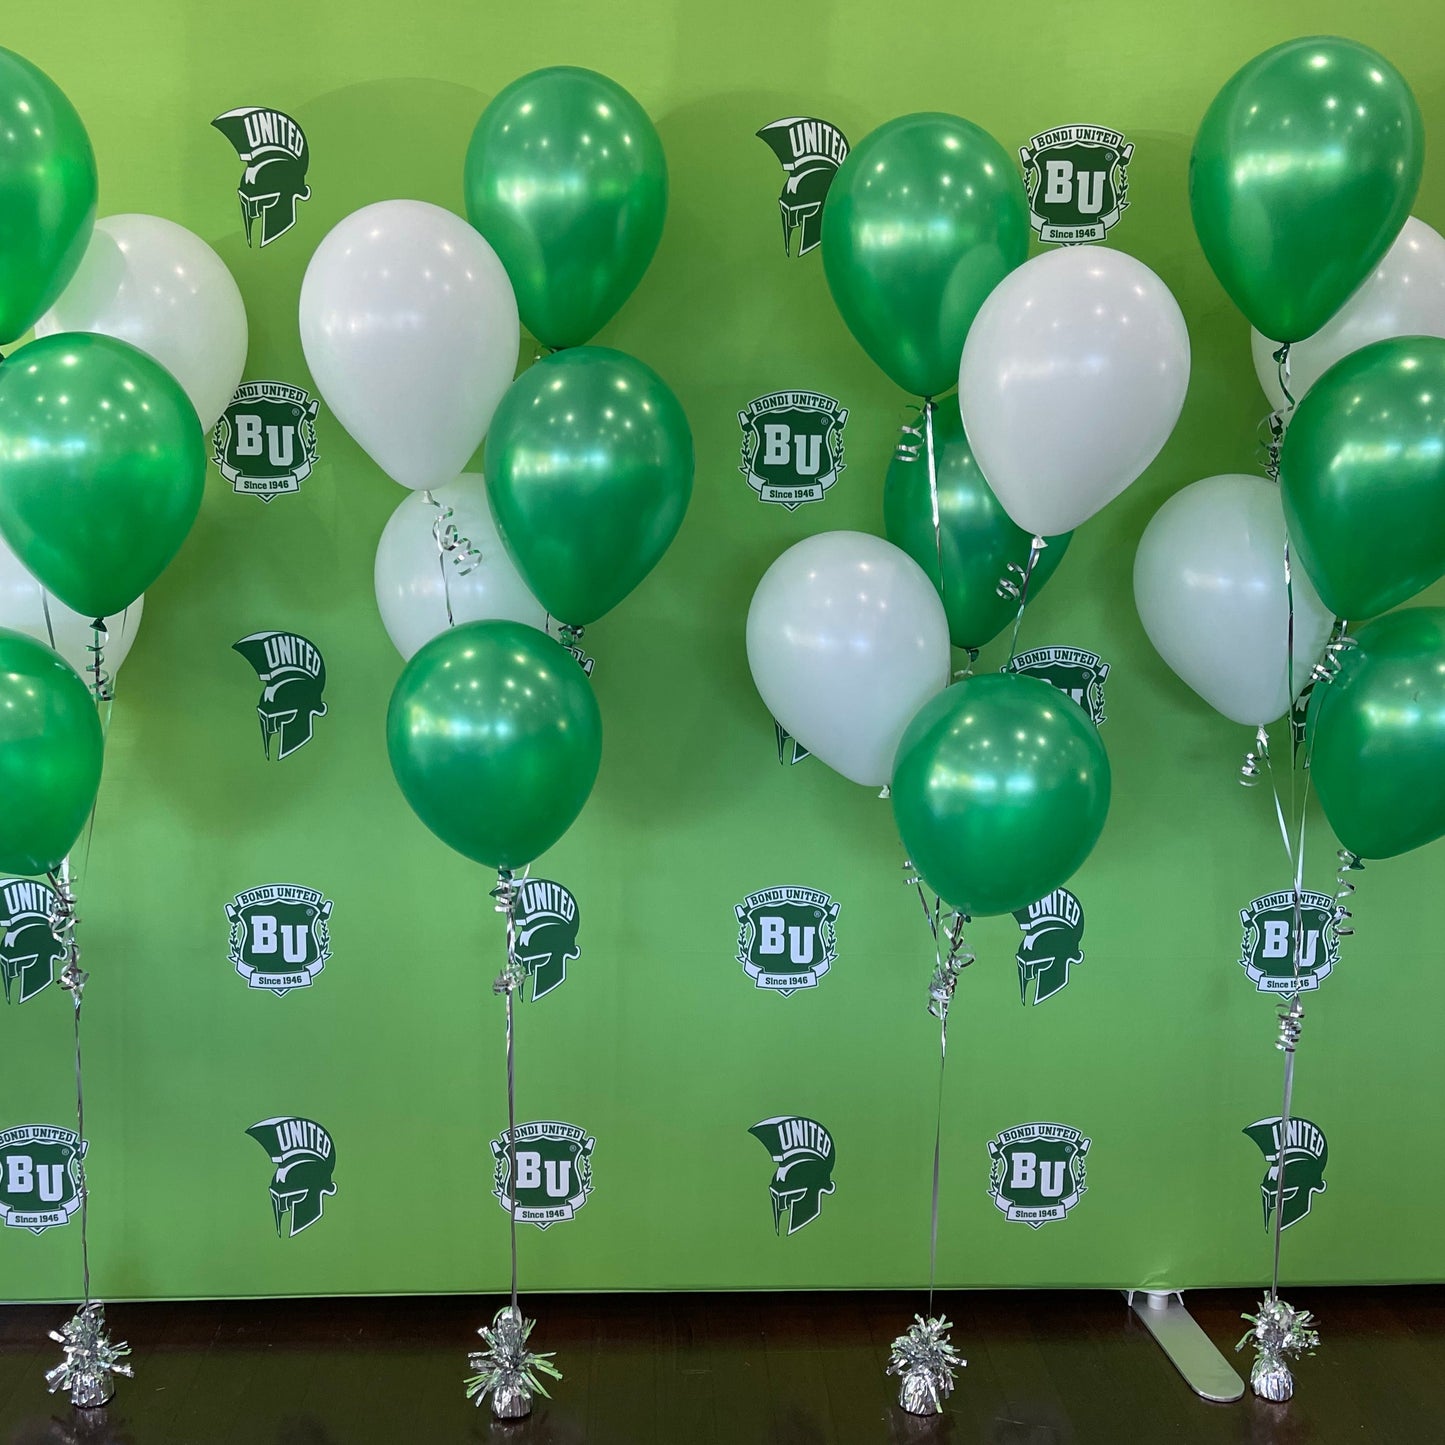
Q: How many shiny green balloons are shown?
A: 12